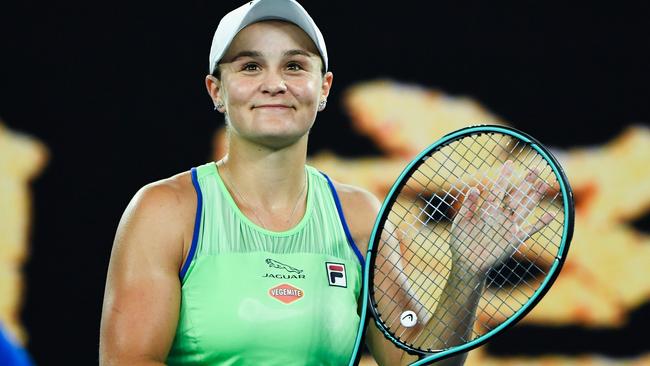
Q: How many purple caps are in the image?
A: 0